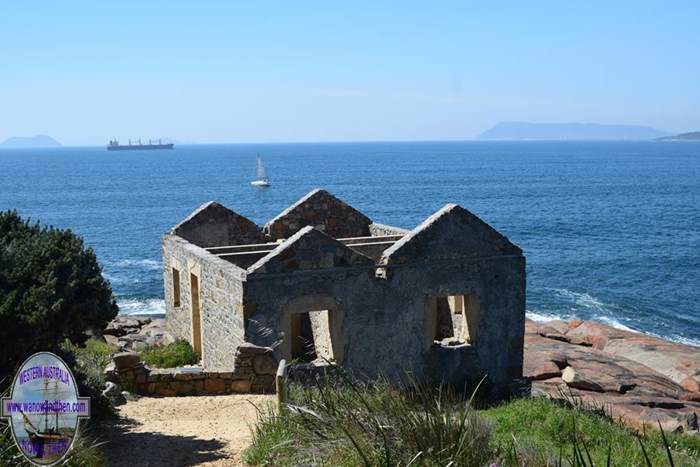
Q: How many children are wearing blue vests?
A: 0